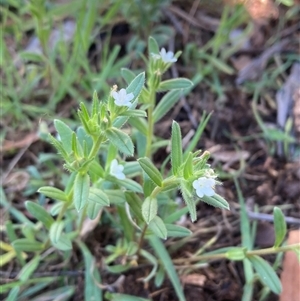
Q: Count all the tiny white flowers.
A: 4